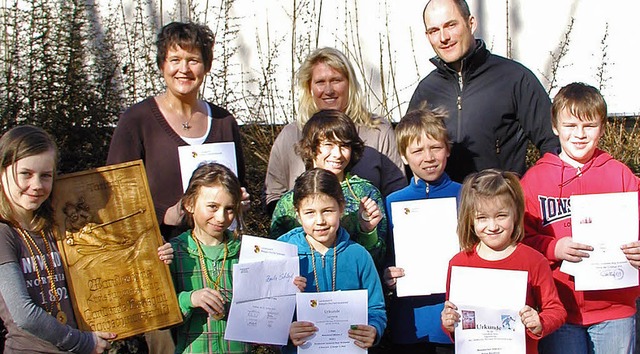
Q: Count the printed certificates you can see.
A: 6